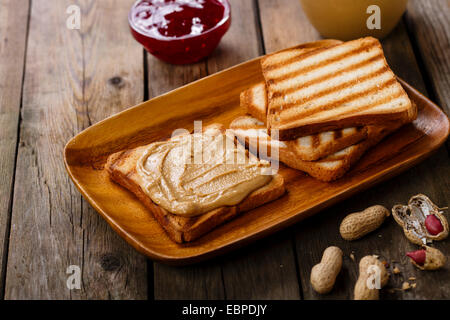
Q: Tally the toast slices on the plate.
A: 4